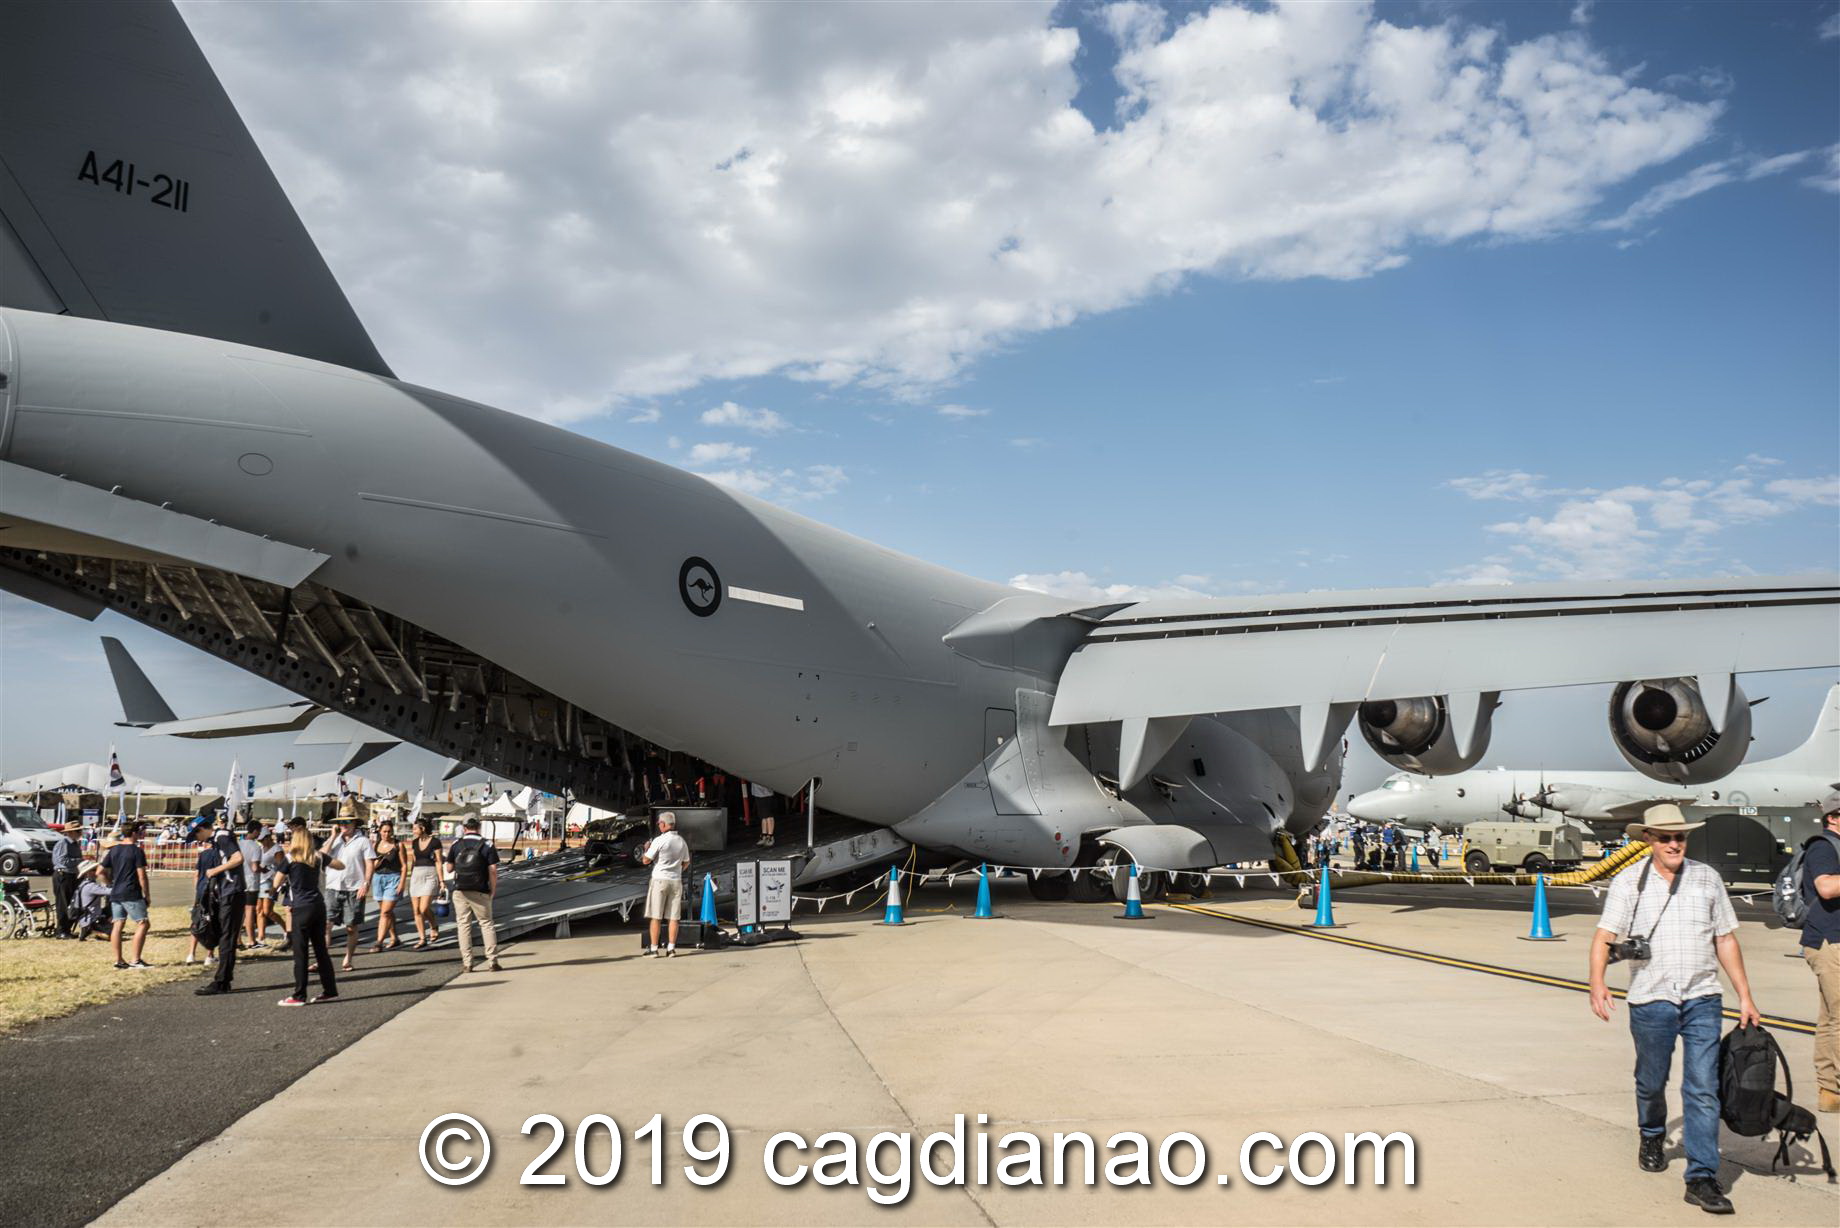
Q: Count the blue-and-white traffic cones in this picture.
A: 2